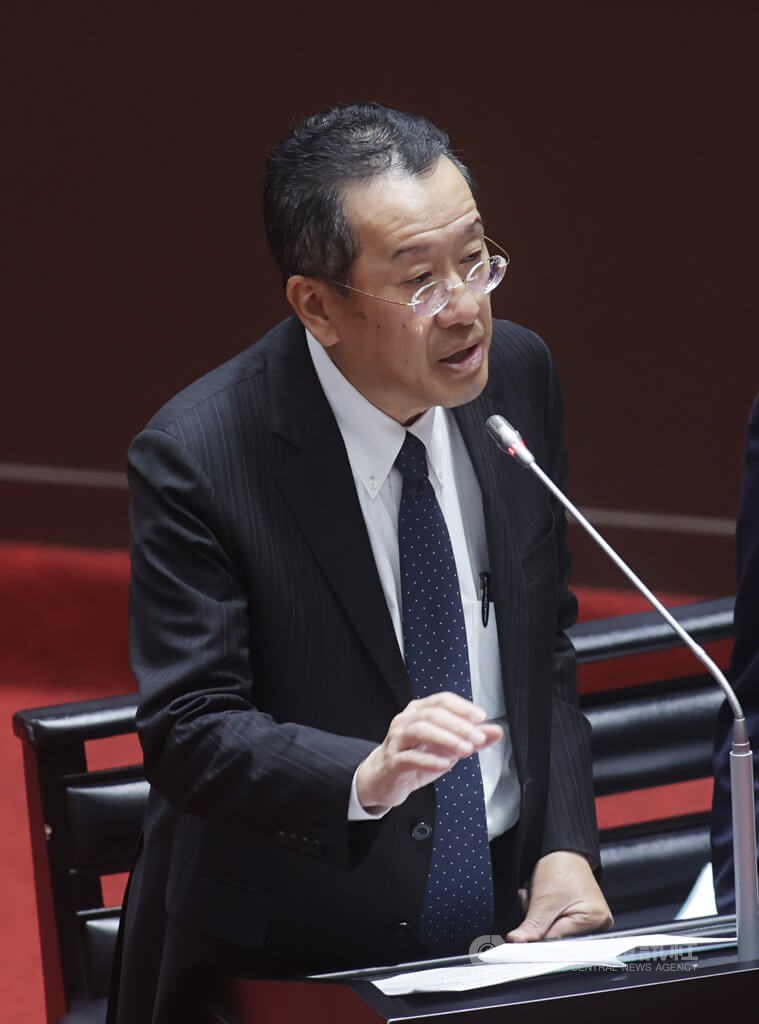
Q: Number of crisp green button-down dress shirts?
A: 0